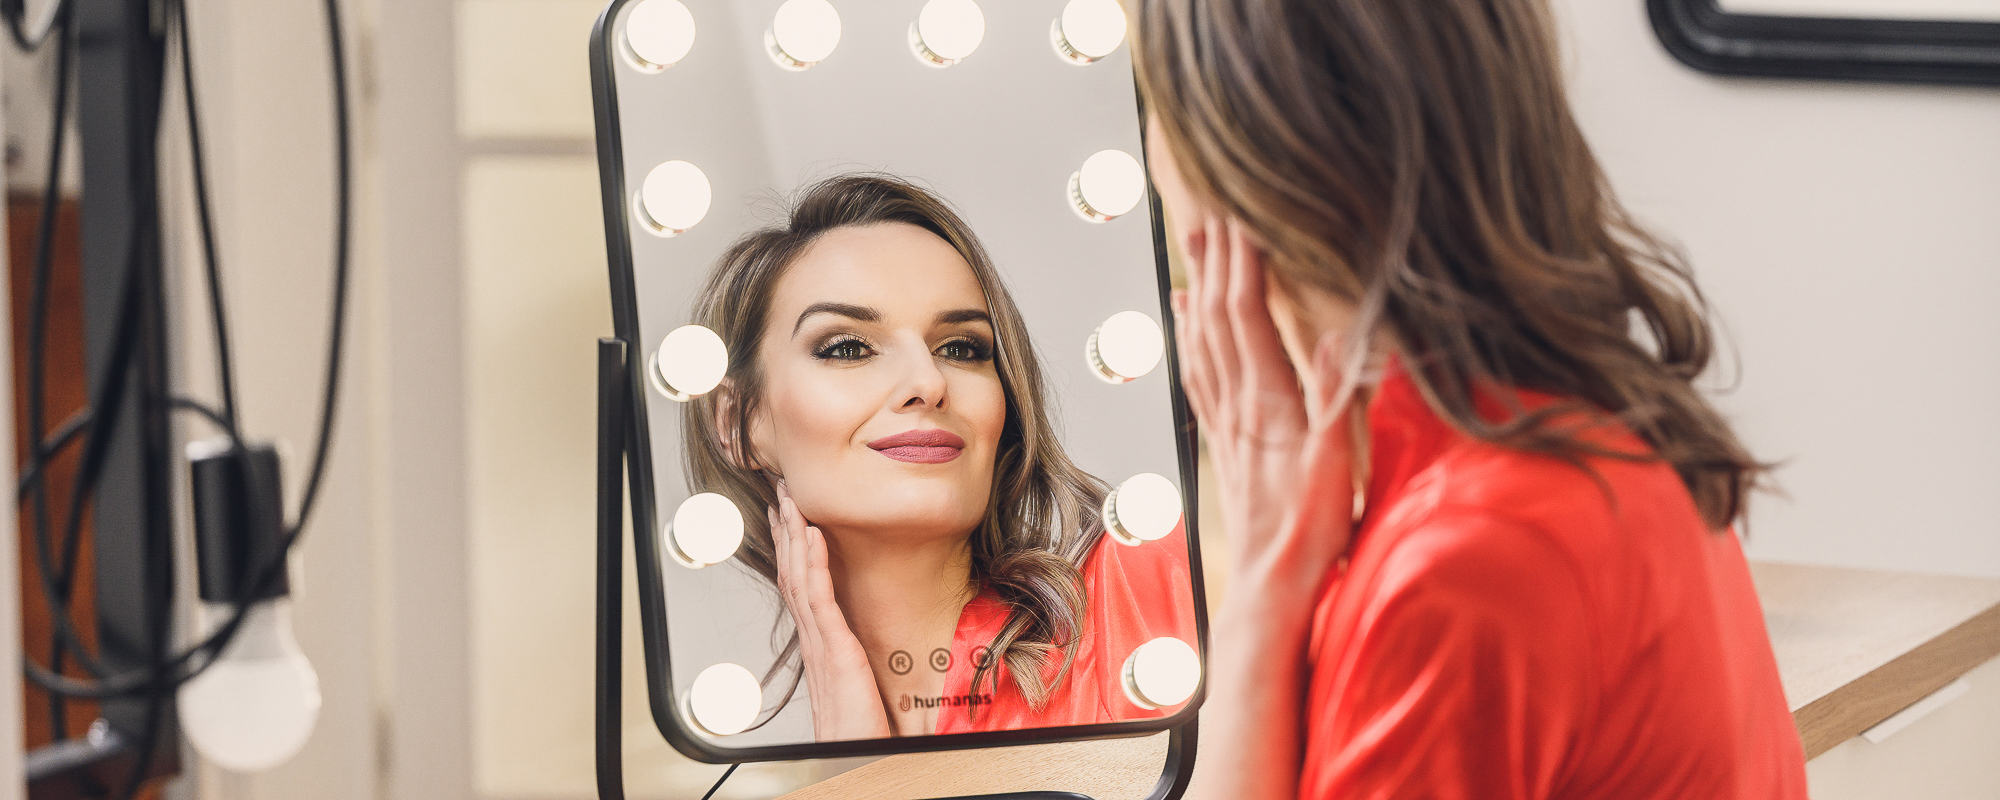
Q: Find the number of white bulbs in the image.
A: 13